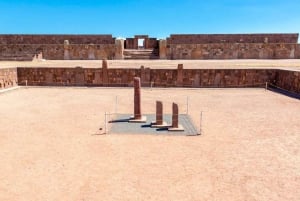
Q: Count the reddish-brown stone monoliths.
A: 3